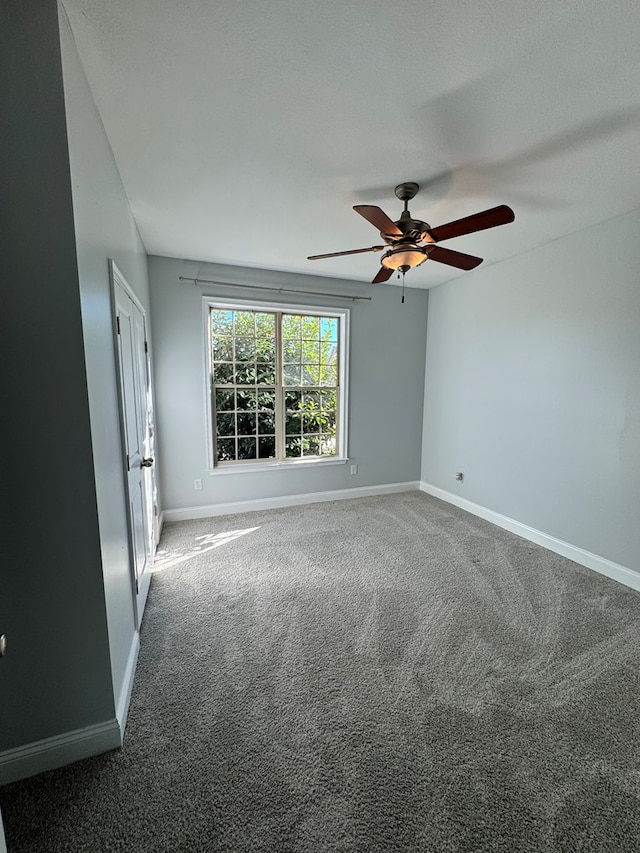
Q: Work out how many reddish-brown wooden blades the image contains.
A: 5